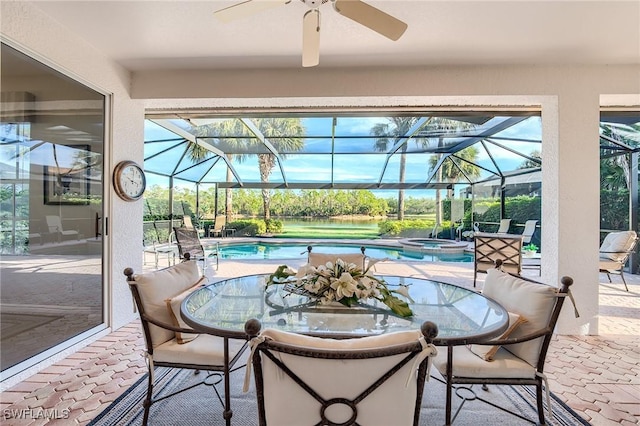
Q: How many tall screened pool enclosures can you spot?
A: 1